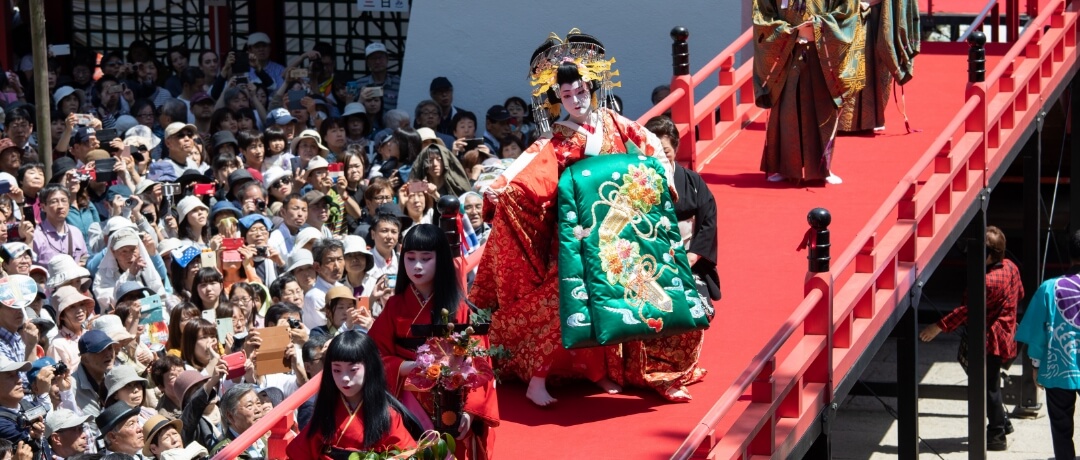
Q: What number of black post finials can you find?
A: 4